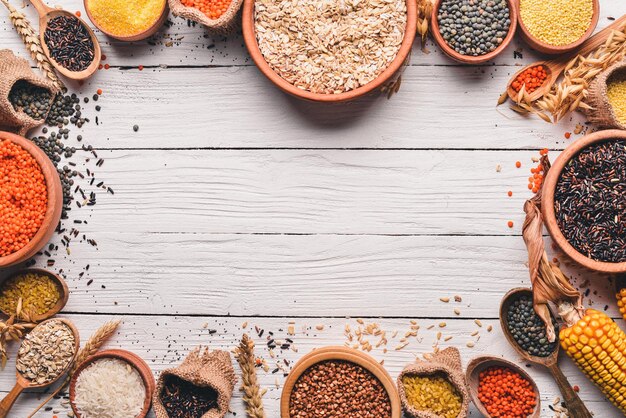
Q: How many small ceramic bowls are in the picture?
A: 4